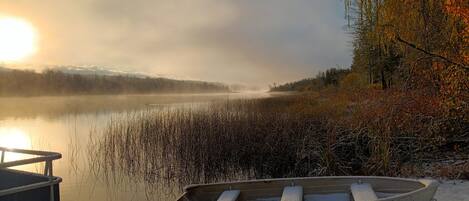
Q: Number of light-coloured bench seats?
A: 3